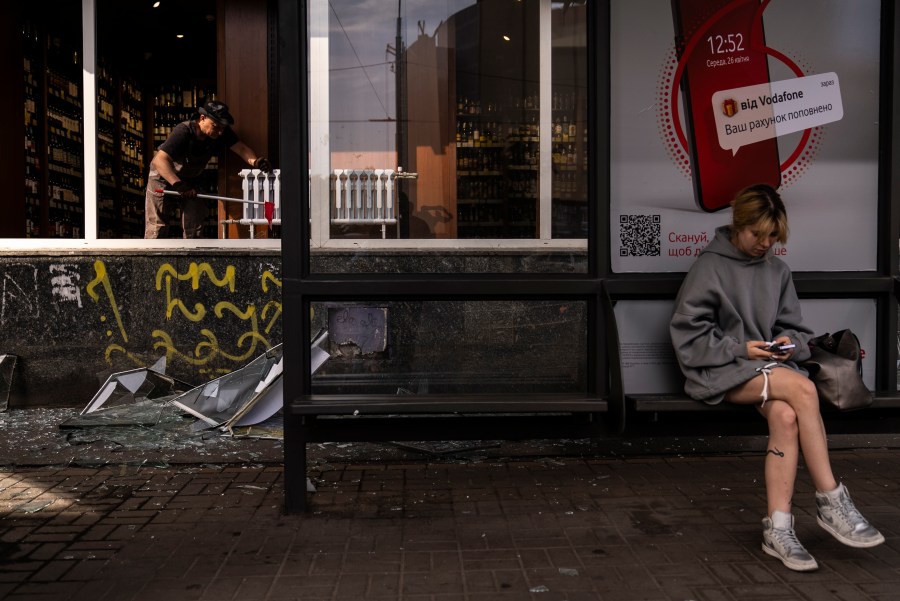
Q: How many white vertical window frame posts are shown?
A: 3